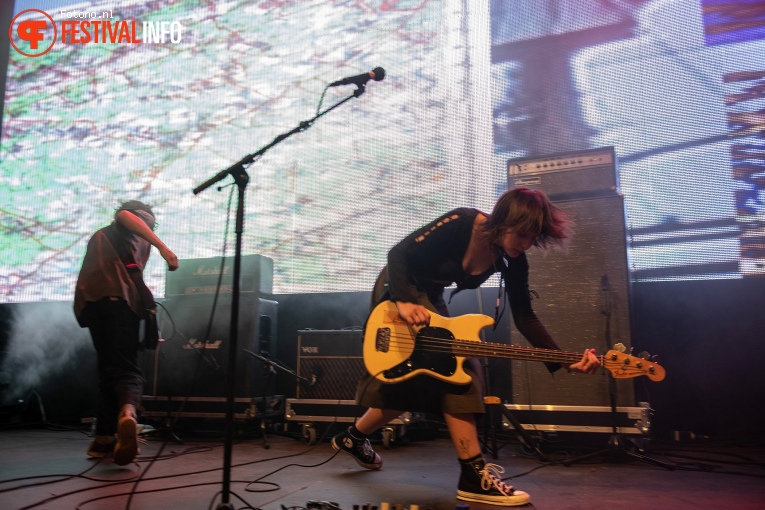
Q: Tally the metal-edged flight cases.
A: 3